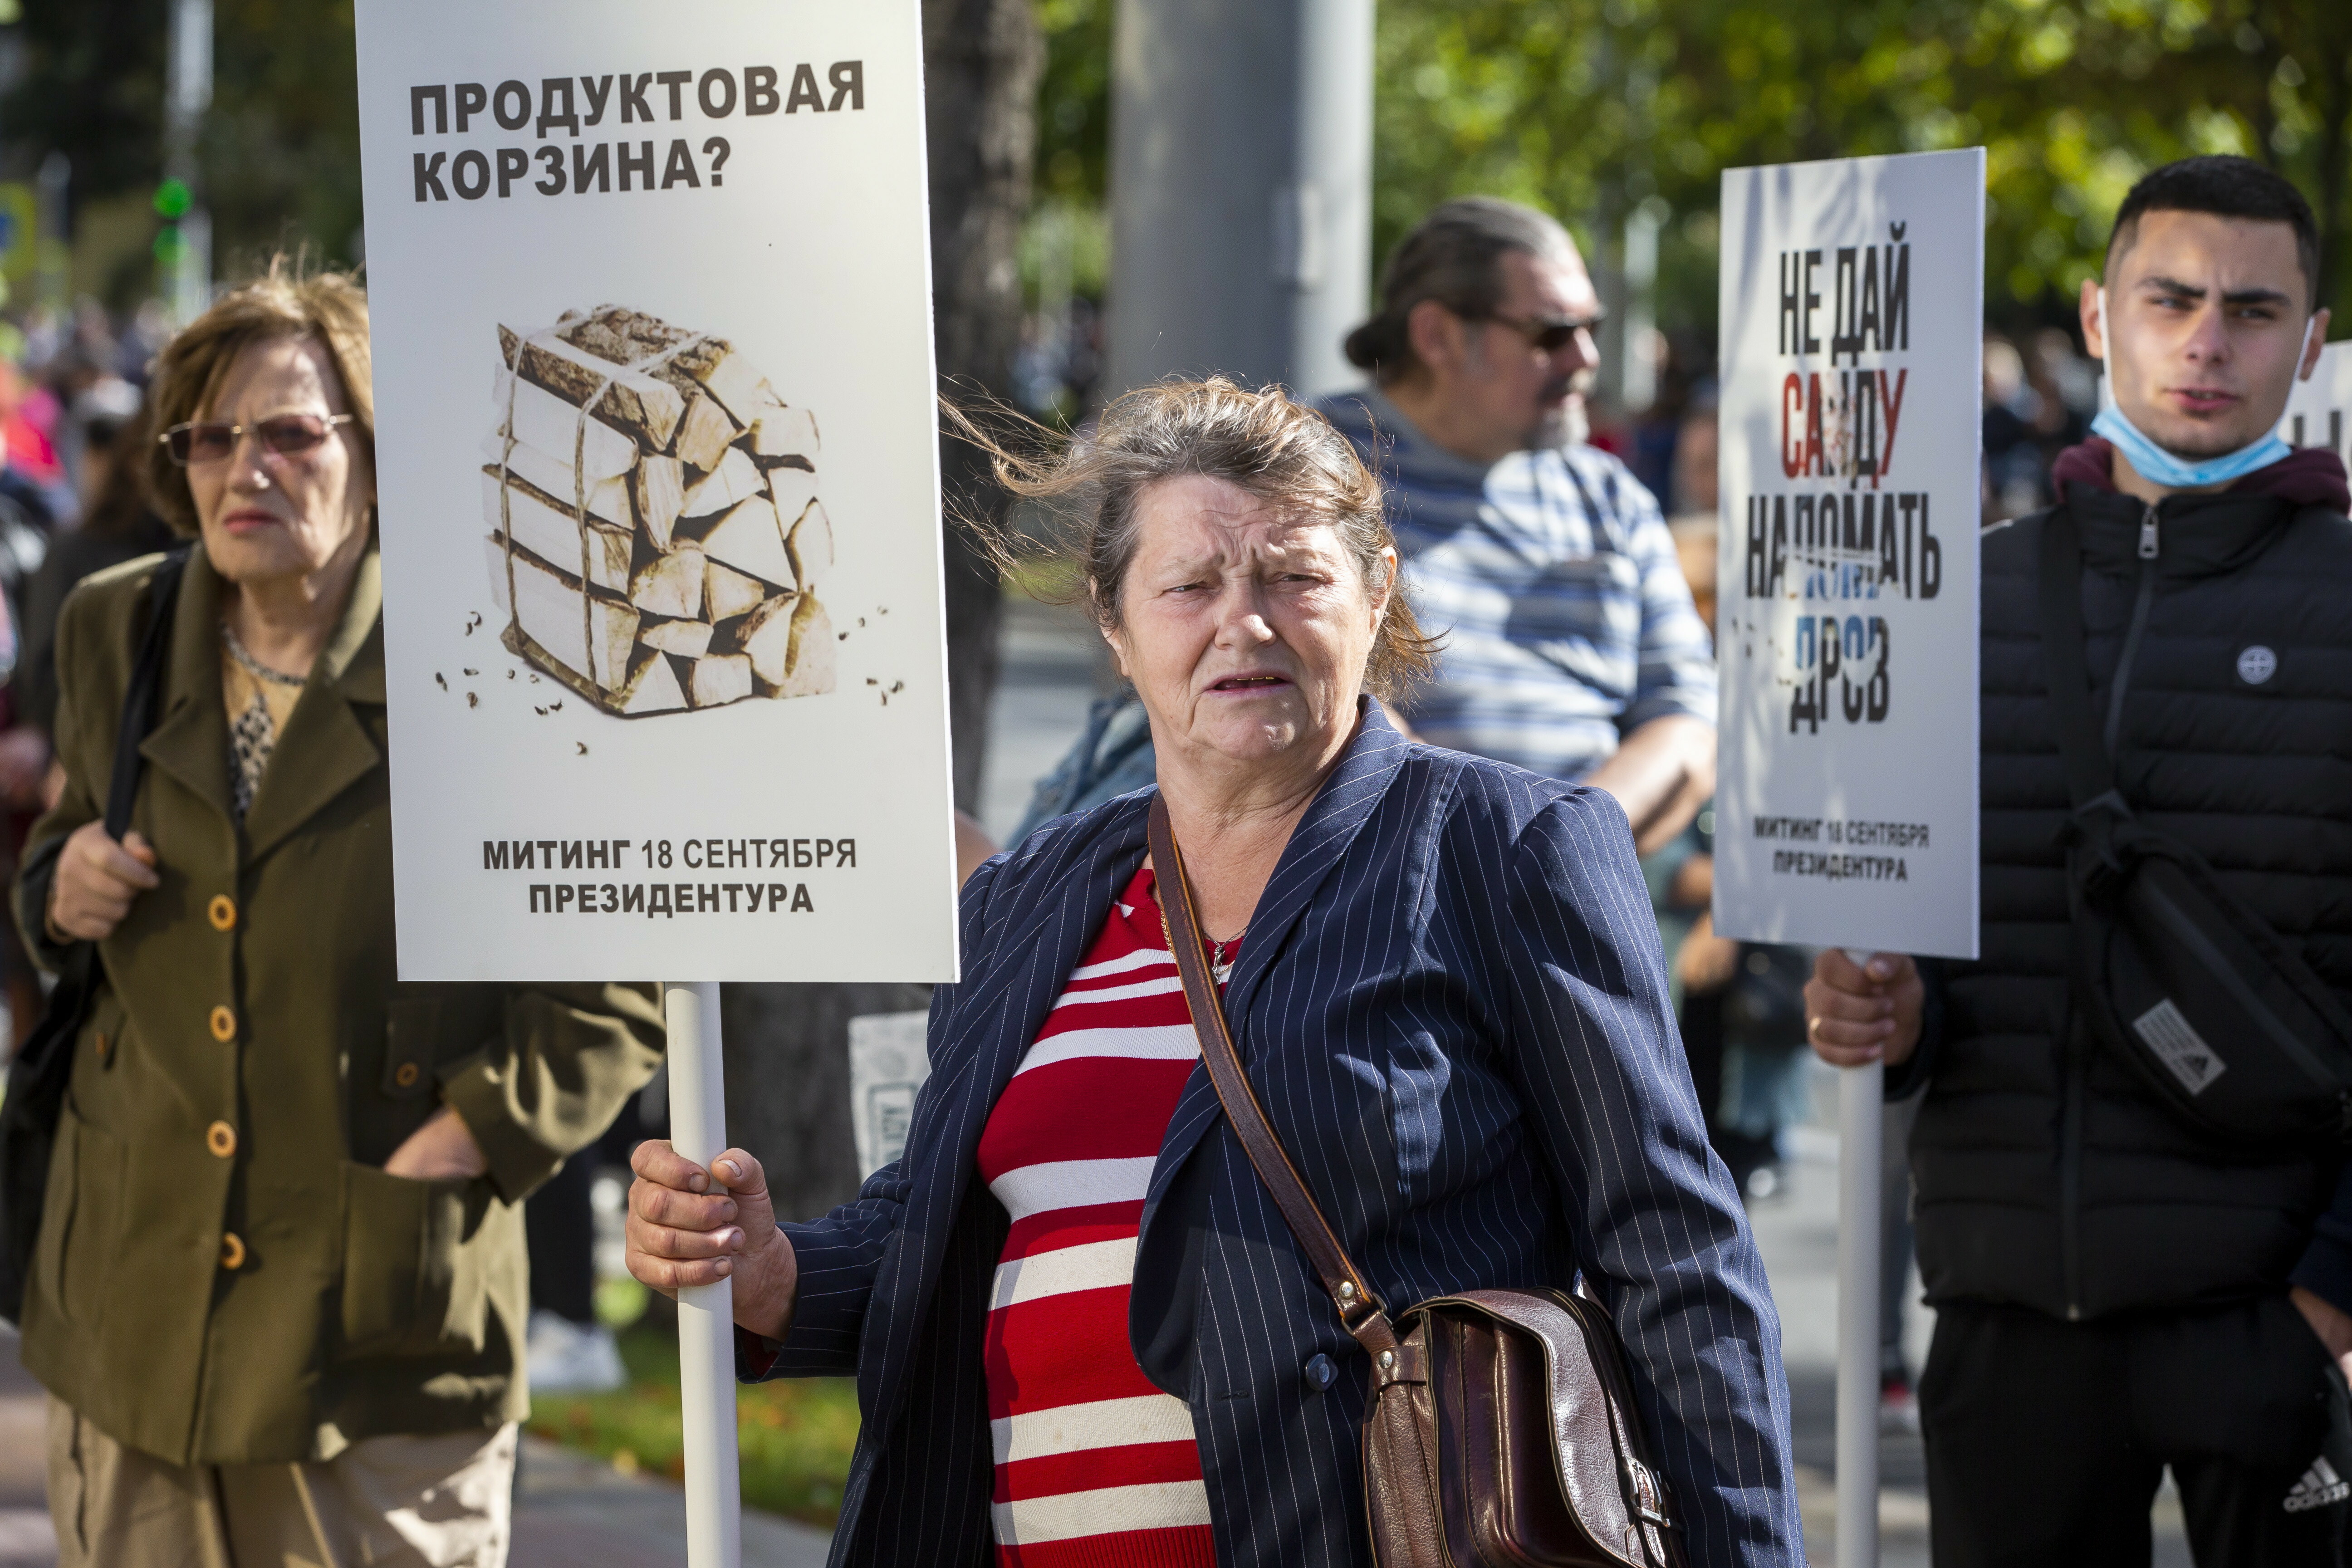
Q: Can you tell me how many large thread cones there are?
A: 0